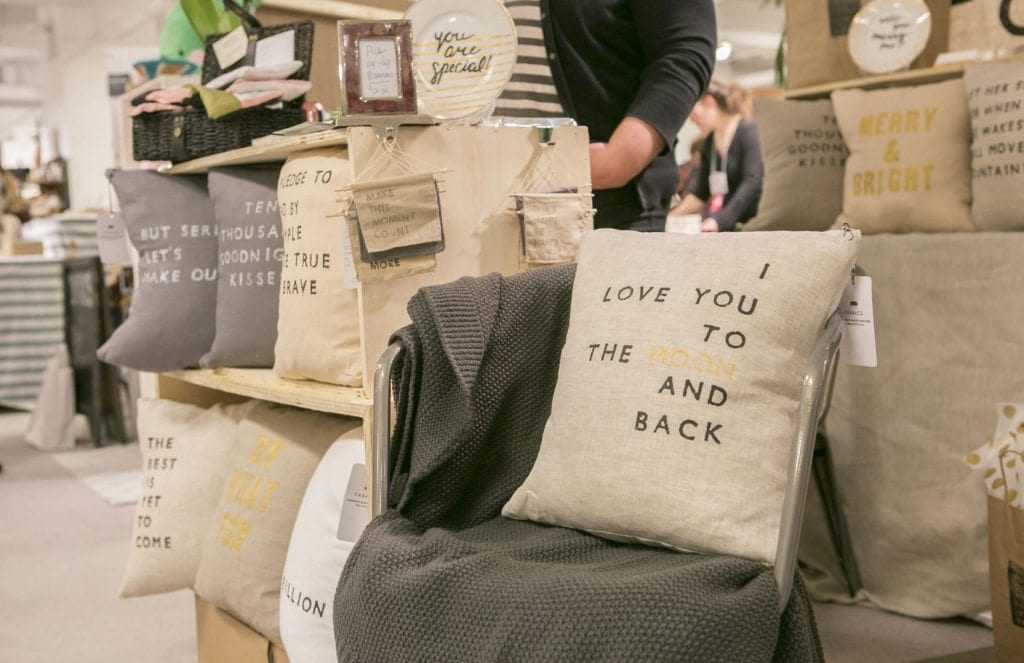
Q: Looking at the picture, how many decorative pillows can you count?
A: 10